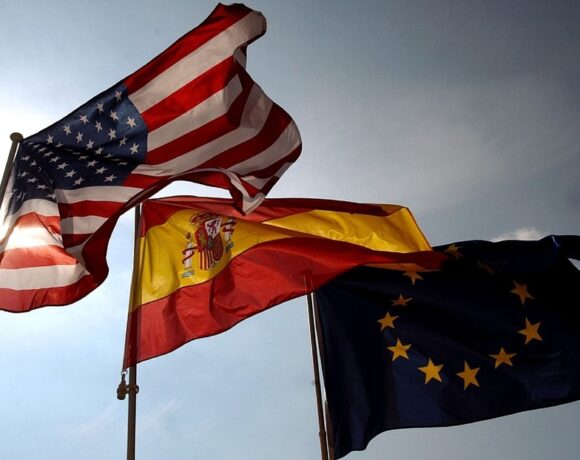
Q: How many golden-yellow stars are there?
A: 11